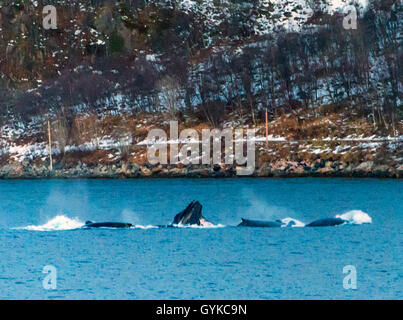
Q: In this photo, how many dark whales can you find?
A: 4